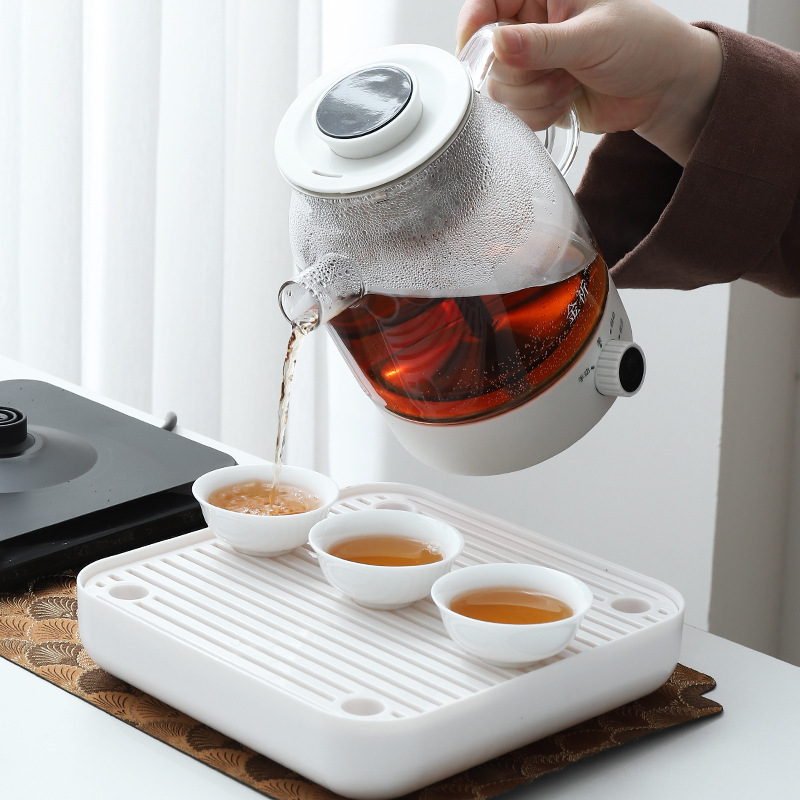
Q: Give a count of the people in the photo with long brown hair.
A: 0